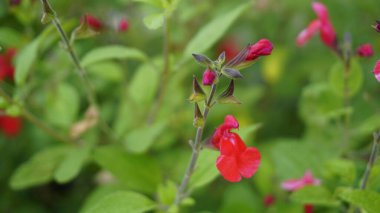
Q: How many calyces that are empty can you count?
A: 3